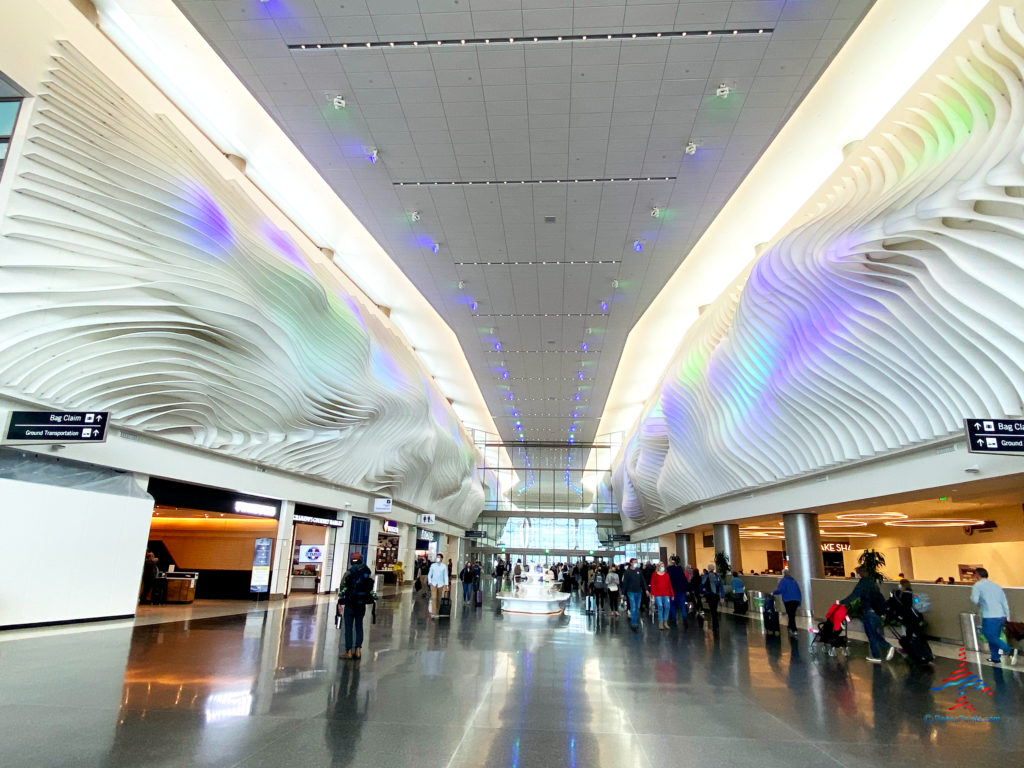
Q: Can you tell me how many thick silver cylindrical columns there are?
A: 3